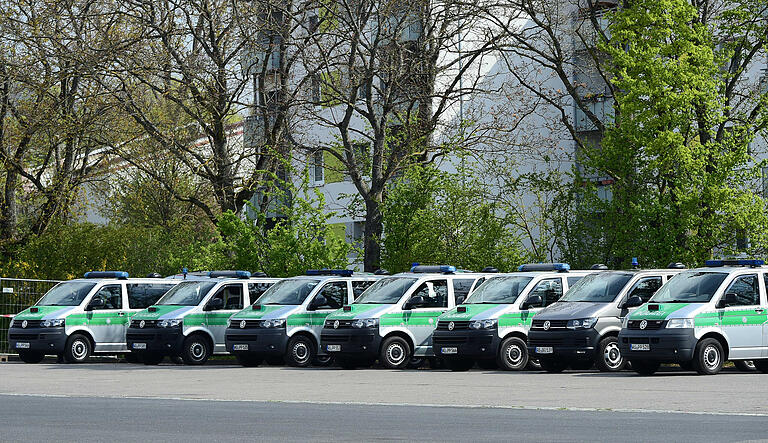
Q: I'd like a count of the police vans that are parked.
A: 7